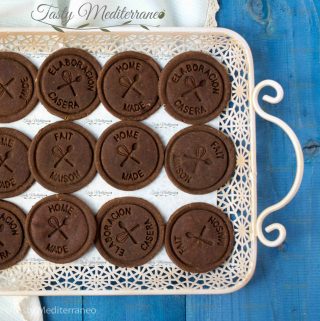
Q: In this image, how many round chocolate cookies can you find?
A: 12